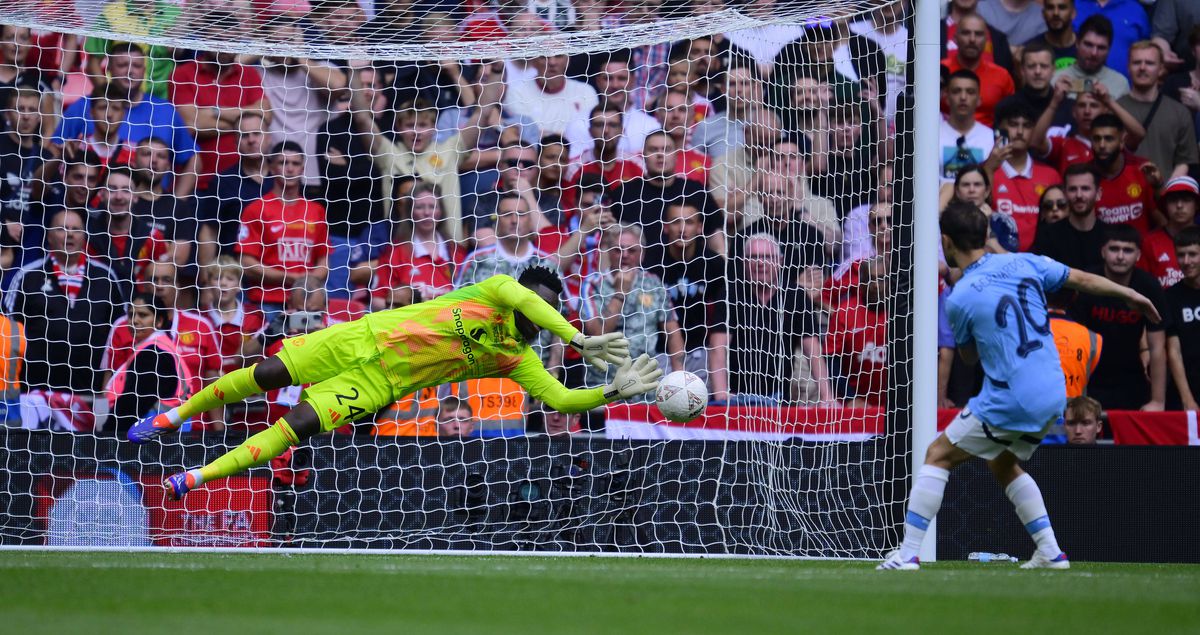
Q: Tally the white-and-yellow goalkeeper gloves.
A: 2